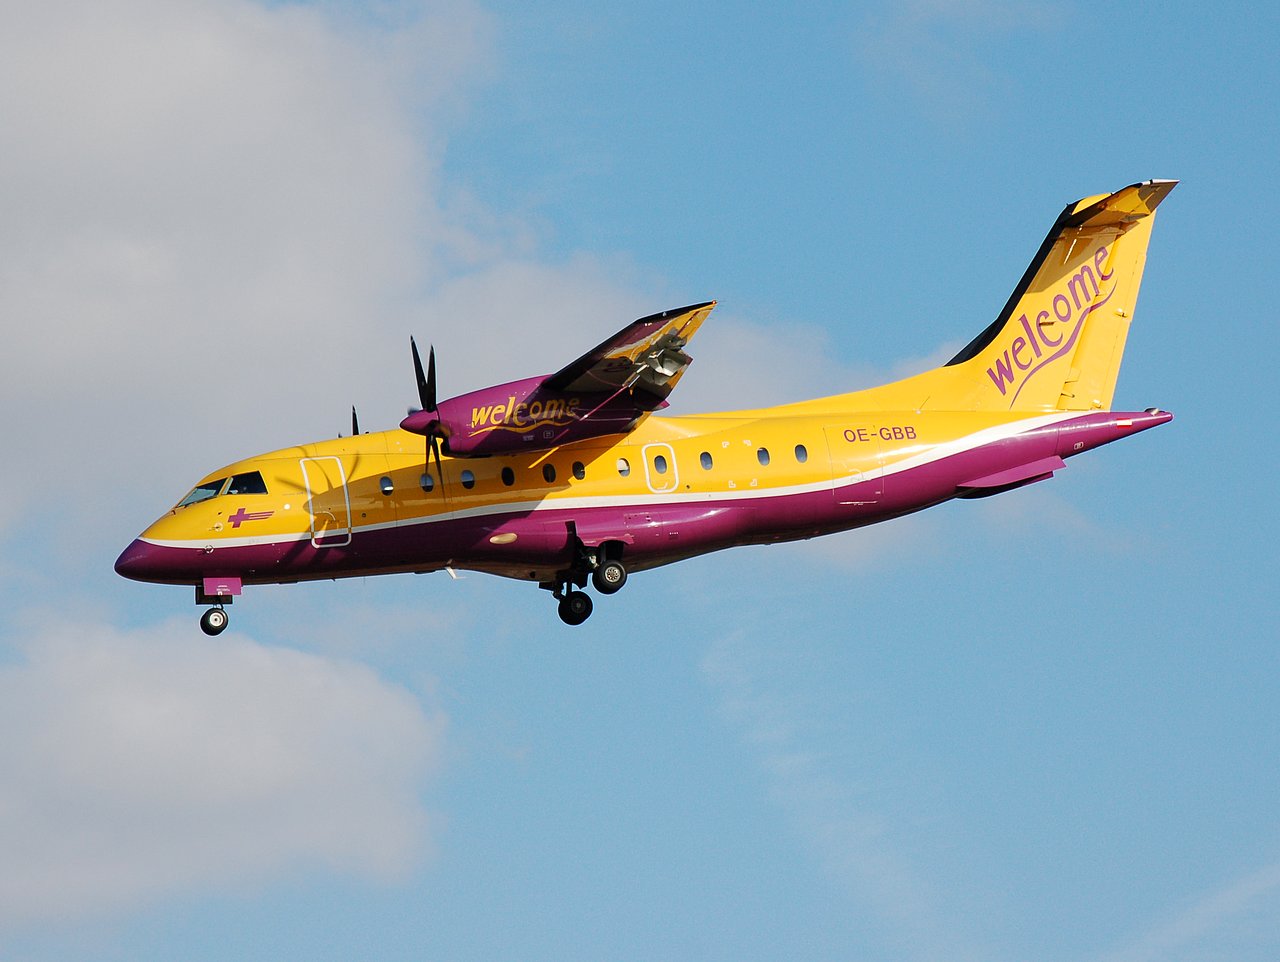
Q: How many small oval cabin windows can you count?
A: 11